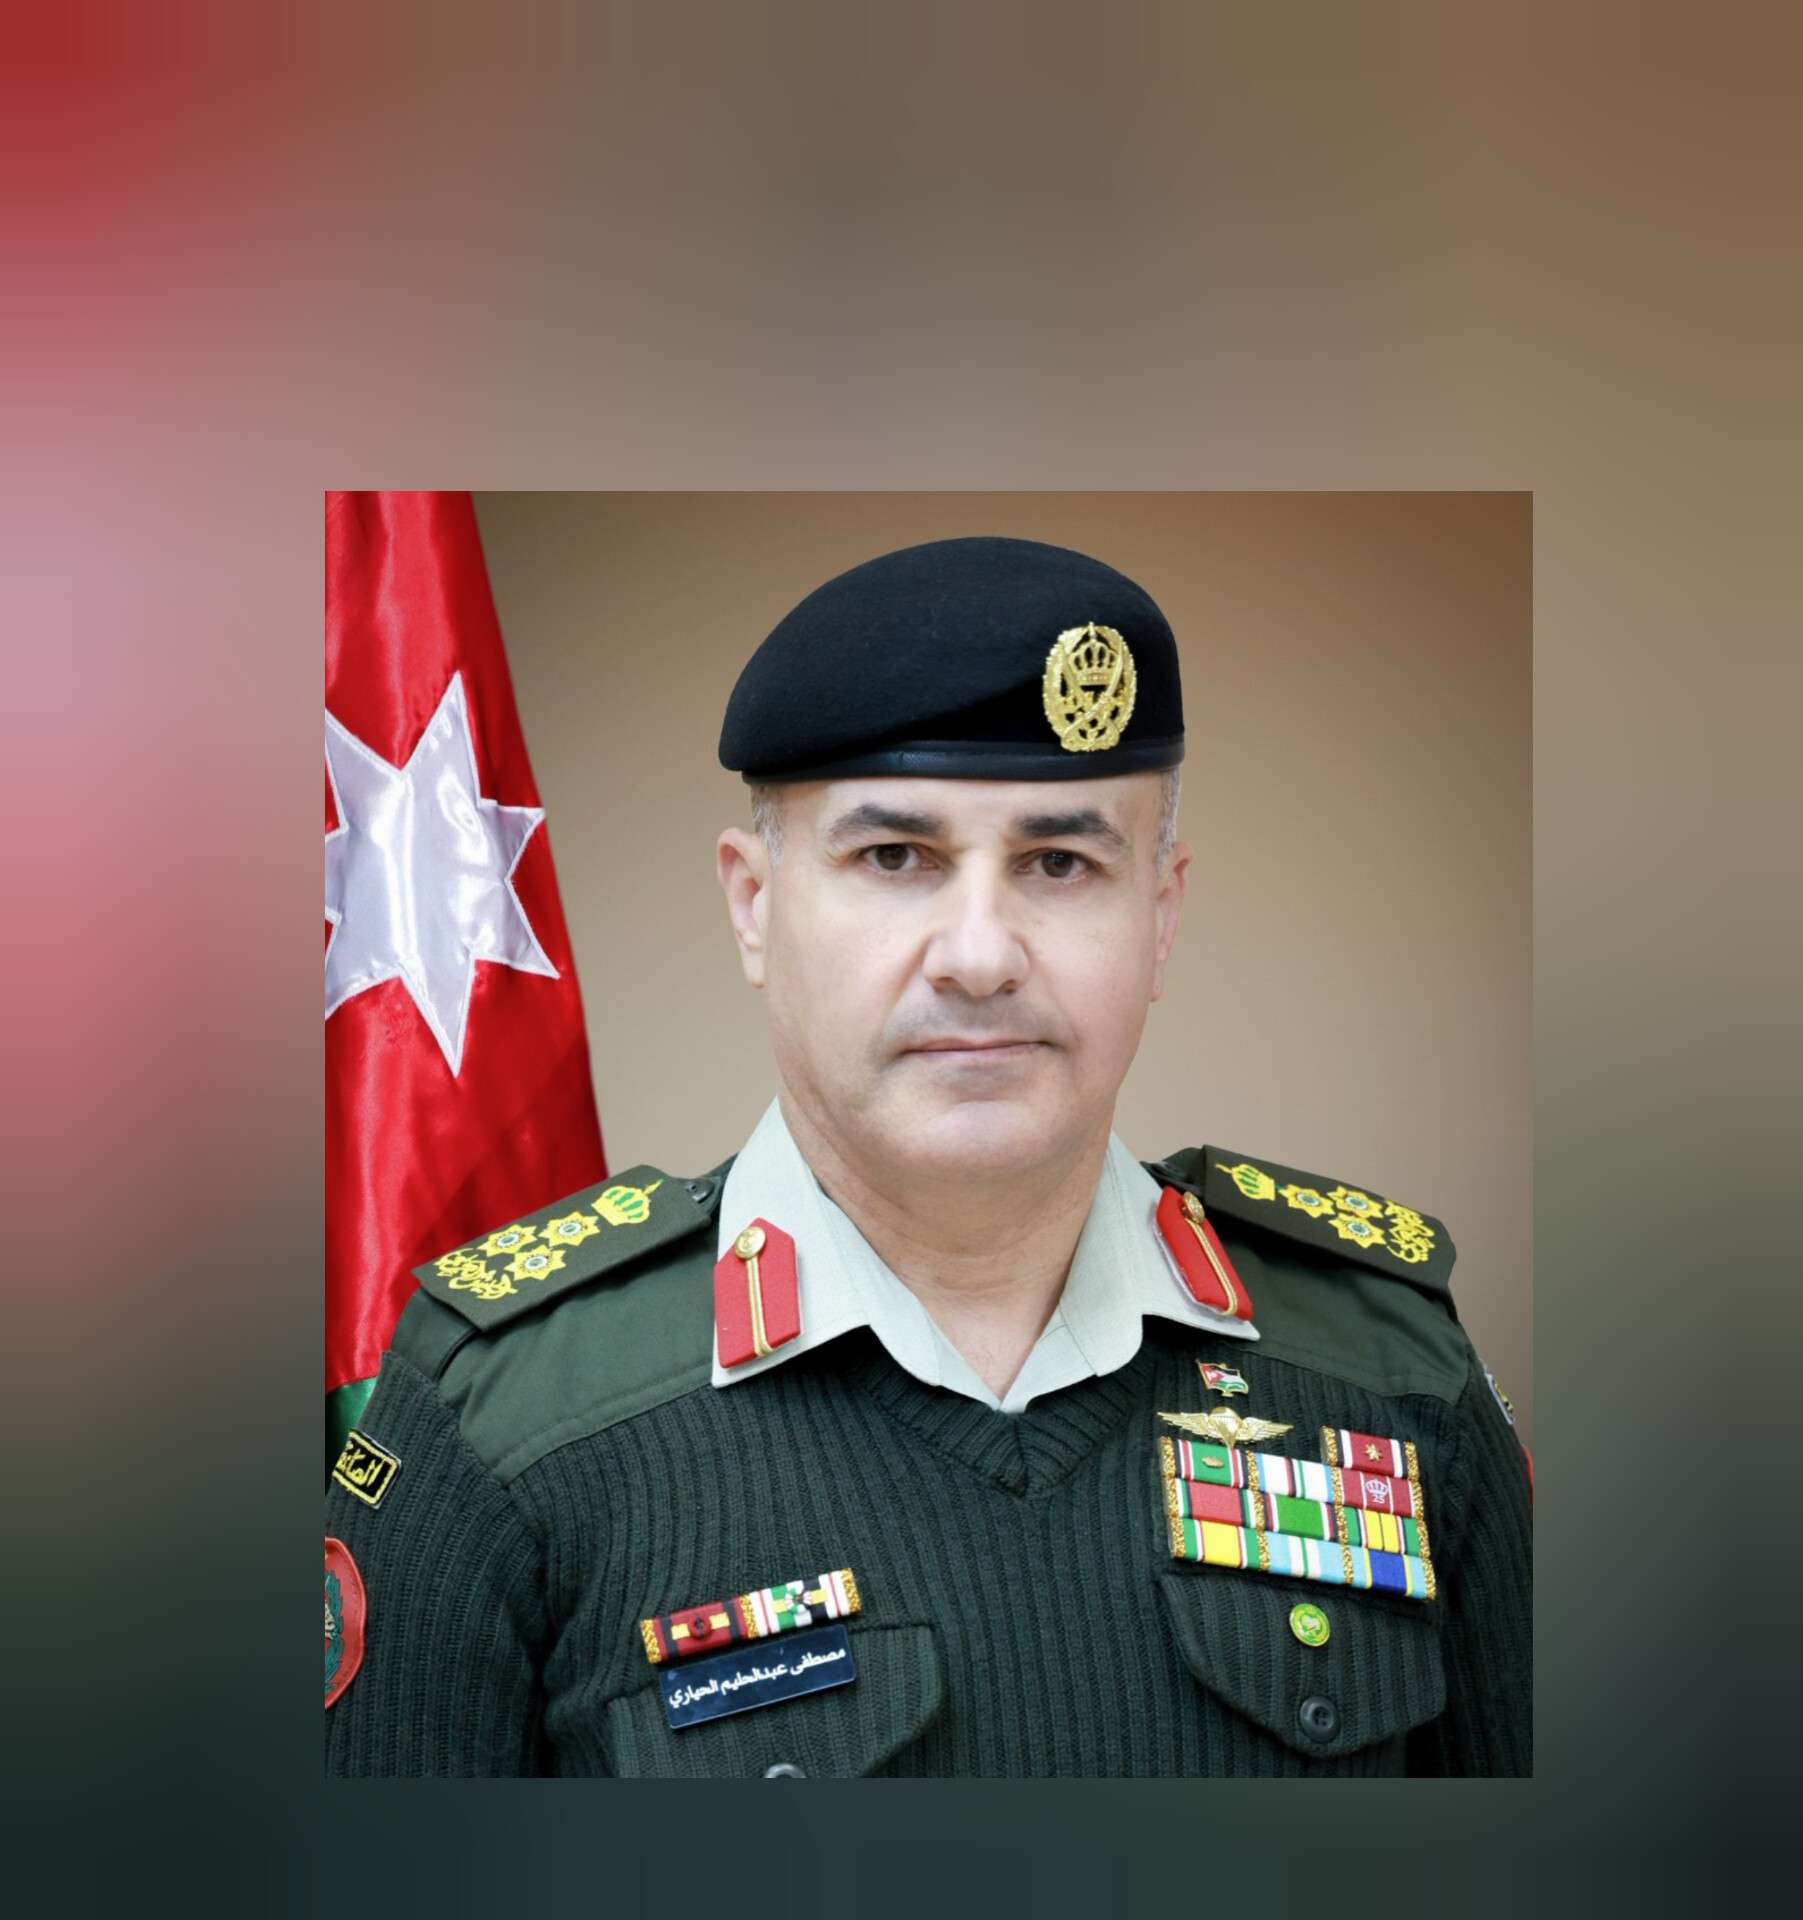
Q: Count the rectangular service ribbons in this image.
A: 12